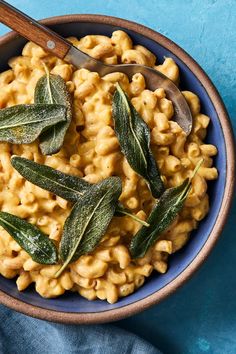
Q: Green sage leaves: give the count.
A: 7